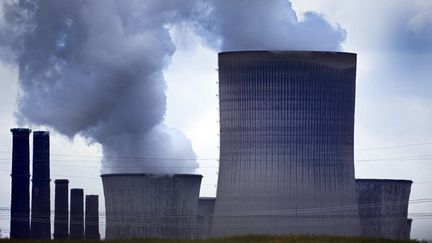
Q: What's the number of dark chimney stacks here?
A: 5